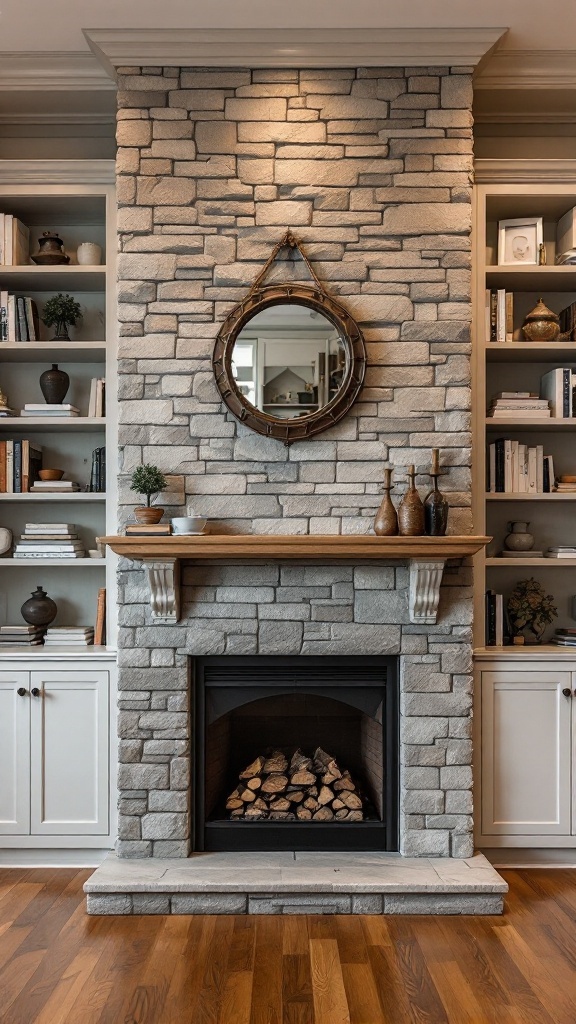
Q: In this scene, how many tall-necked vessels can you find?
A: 3